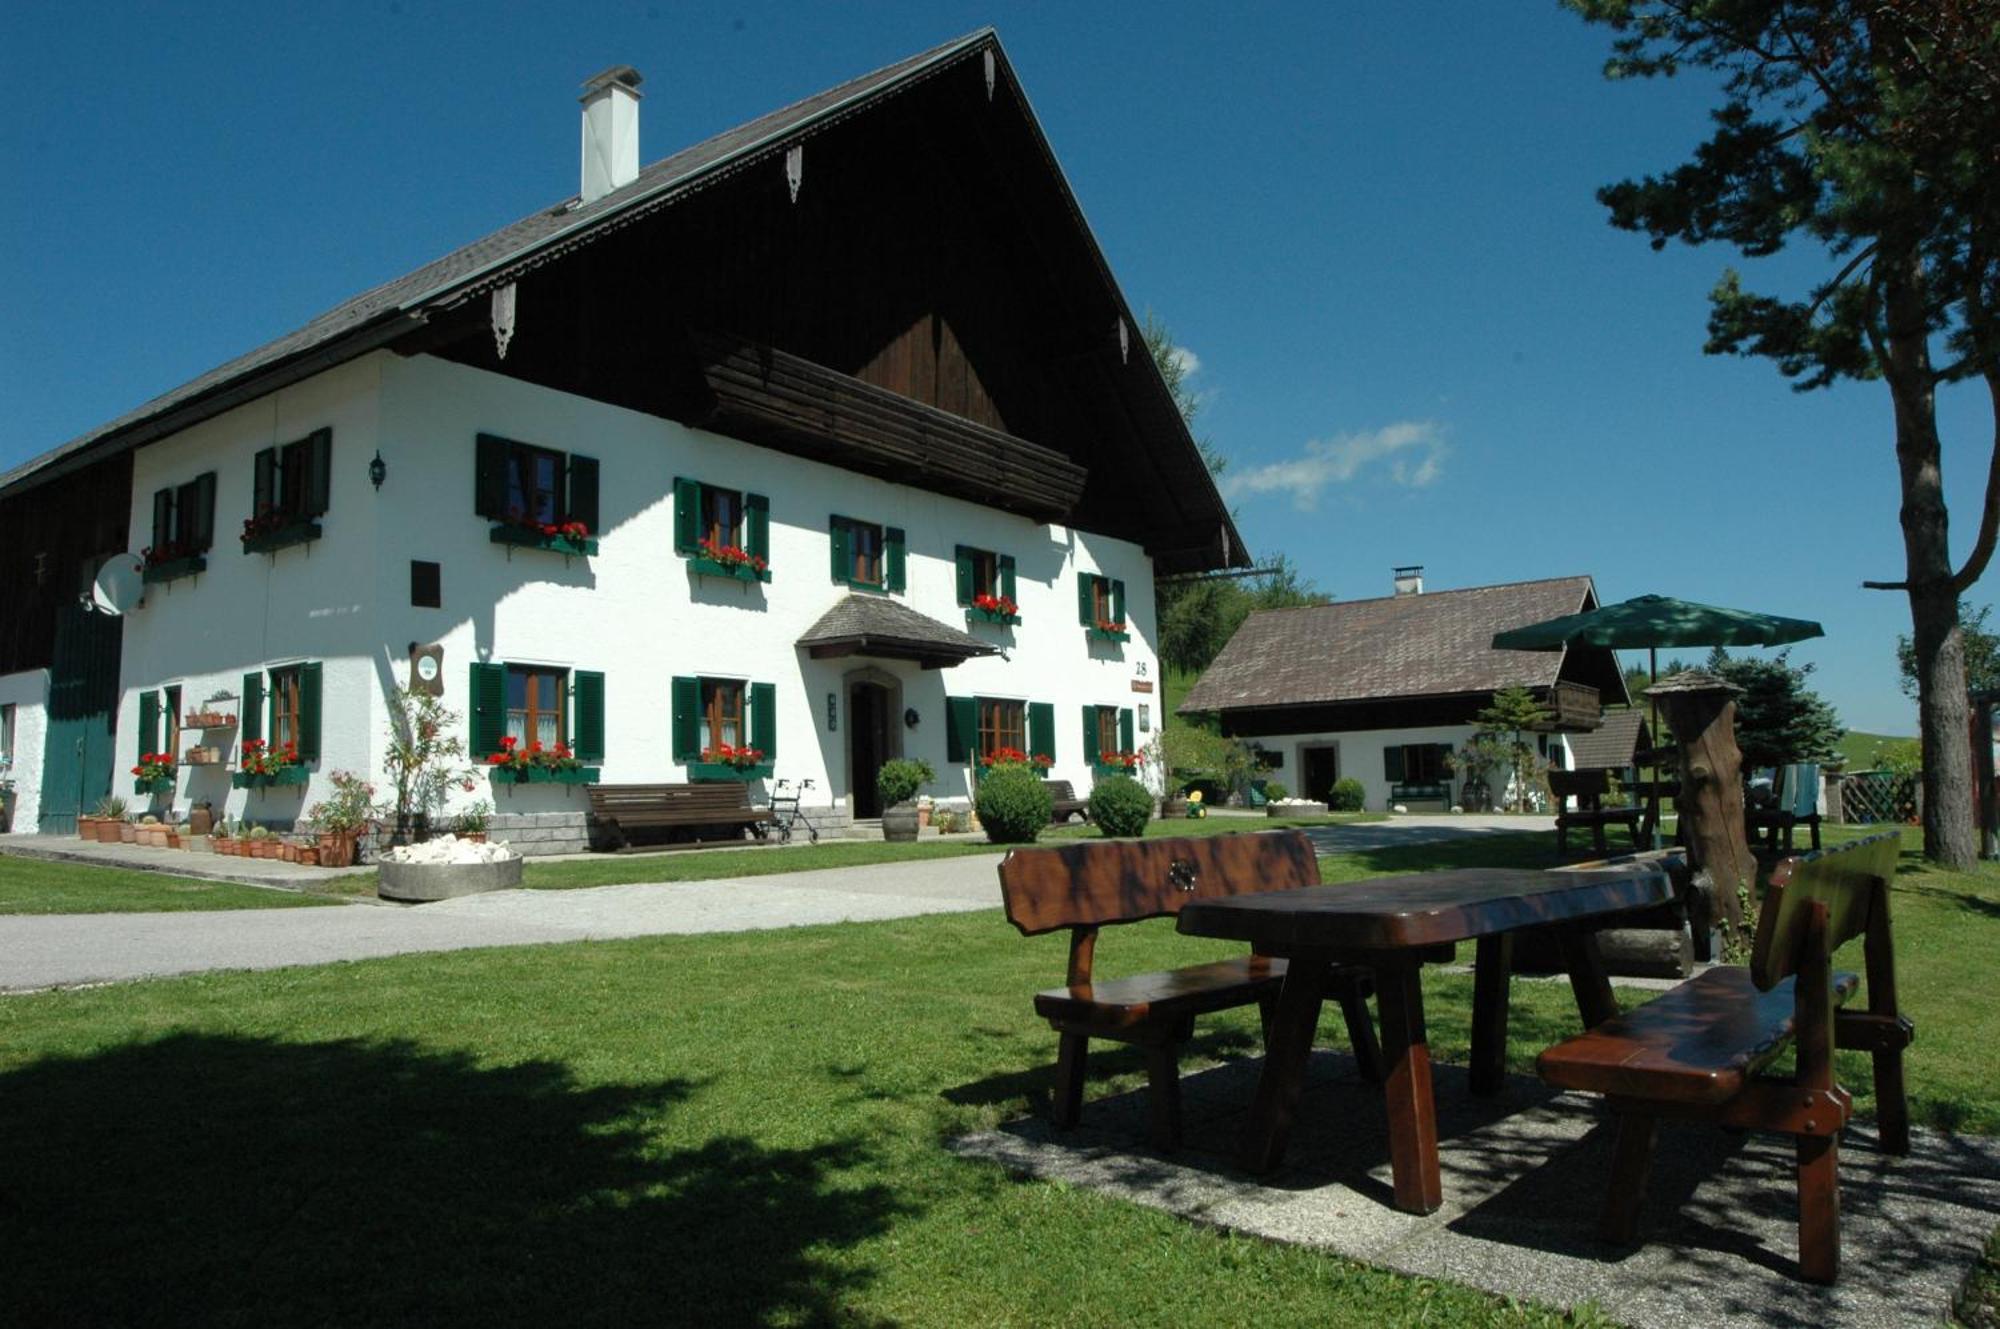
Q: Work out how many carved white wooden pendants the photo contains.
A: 5